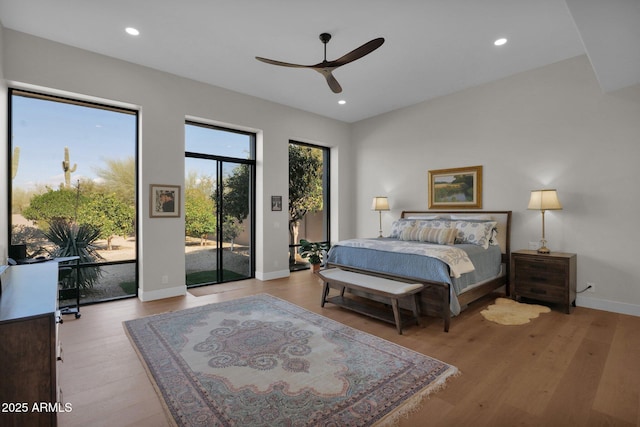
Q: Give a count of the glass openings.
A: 3